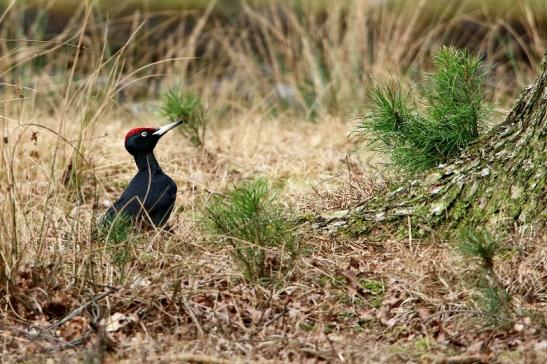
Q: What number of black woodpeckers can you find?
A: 1